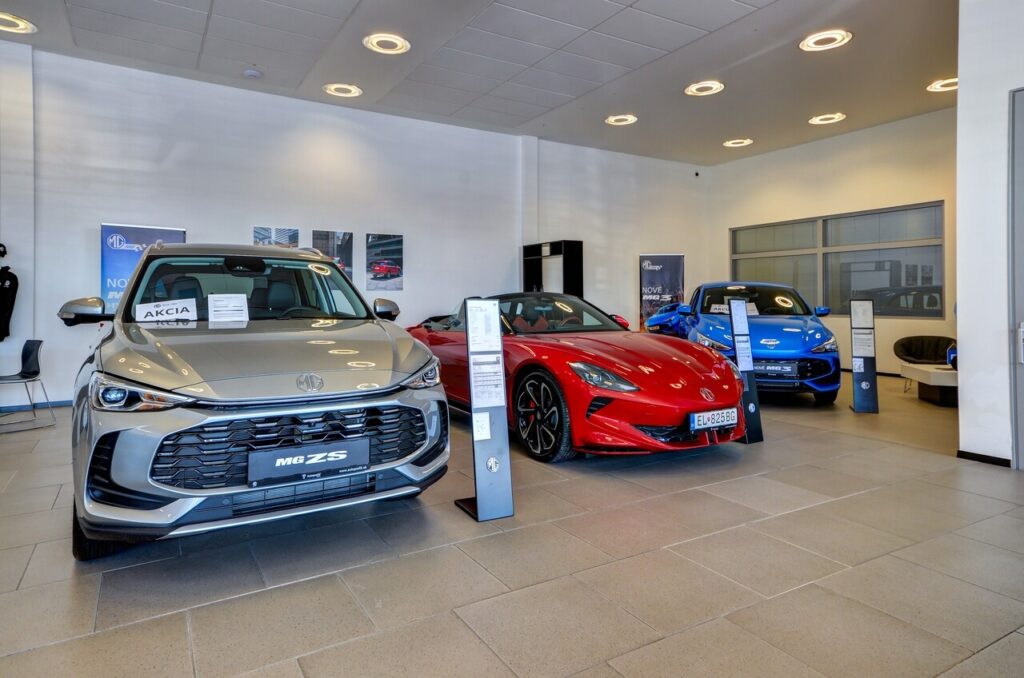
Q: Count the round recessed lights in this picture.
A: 9